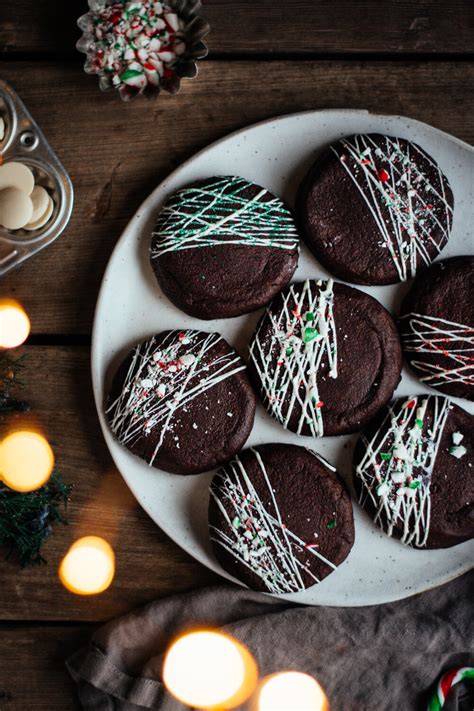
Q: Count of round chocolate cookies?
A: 7